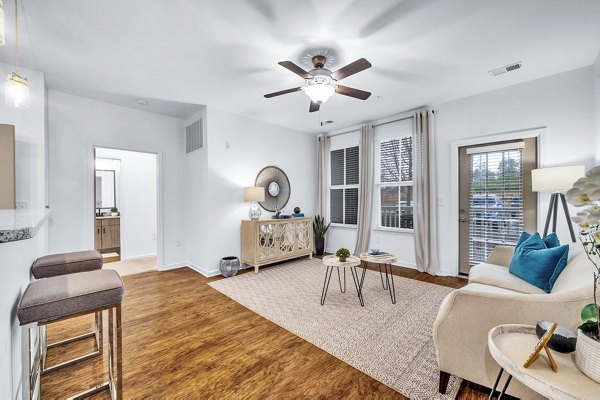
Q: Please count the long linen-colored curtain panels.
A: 3